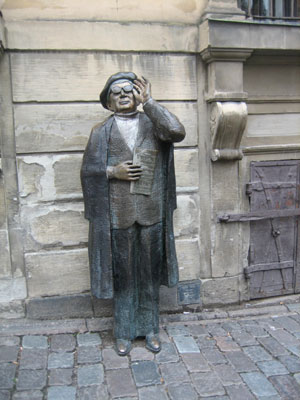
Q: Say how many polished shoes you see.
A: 2